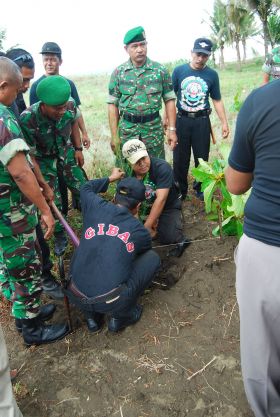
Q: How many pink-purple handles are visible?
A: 1